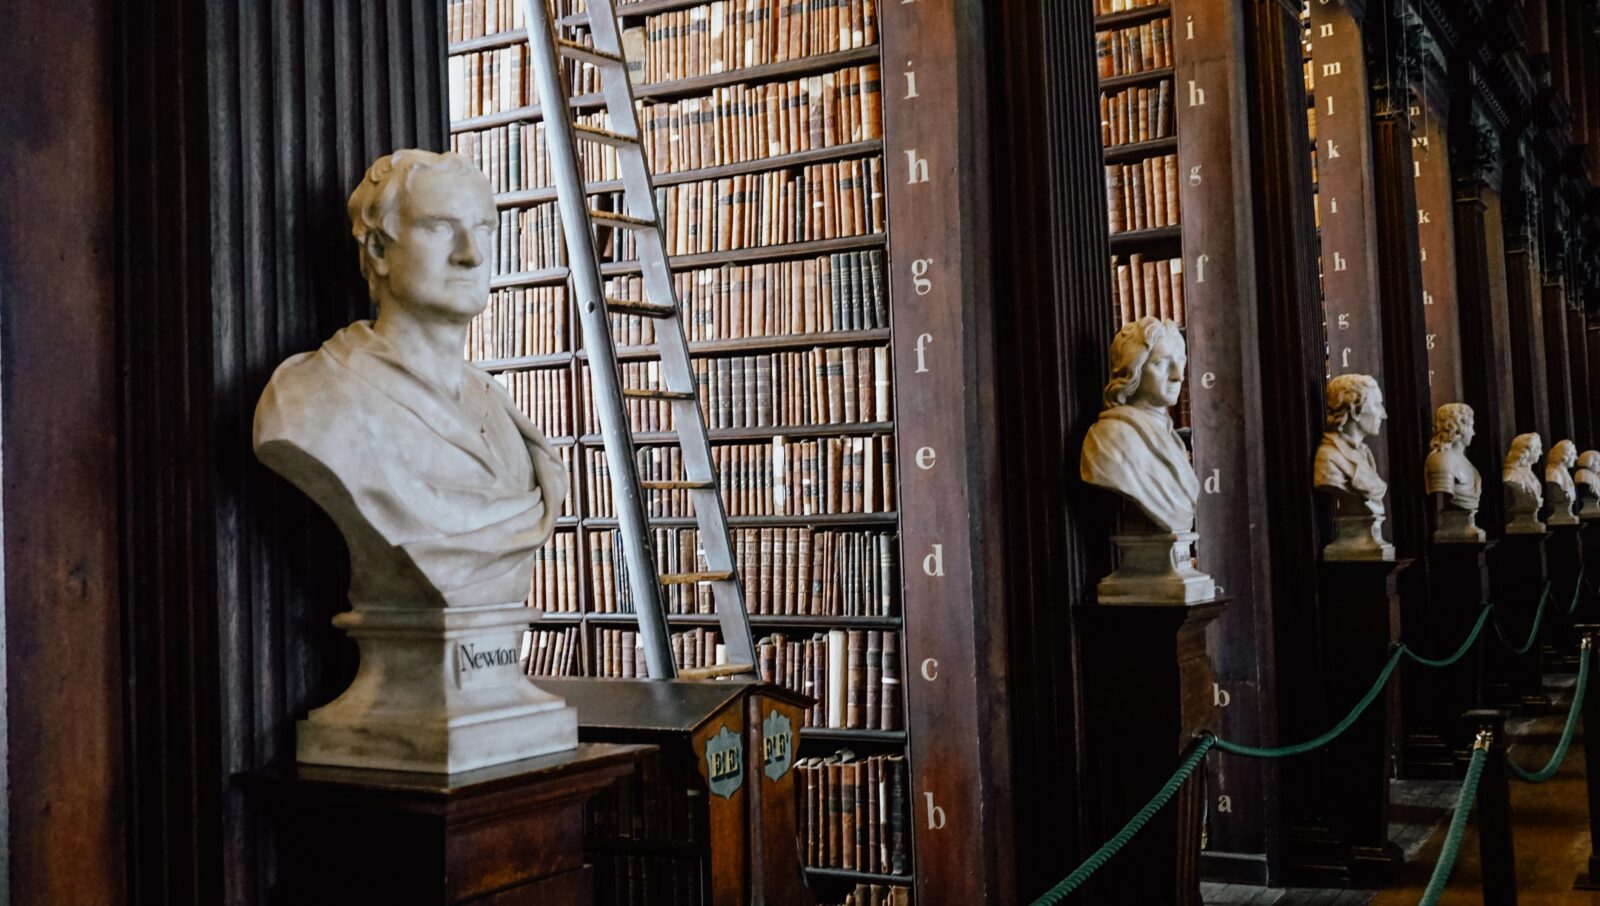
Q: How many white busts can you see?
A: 7